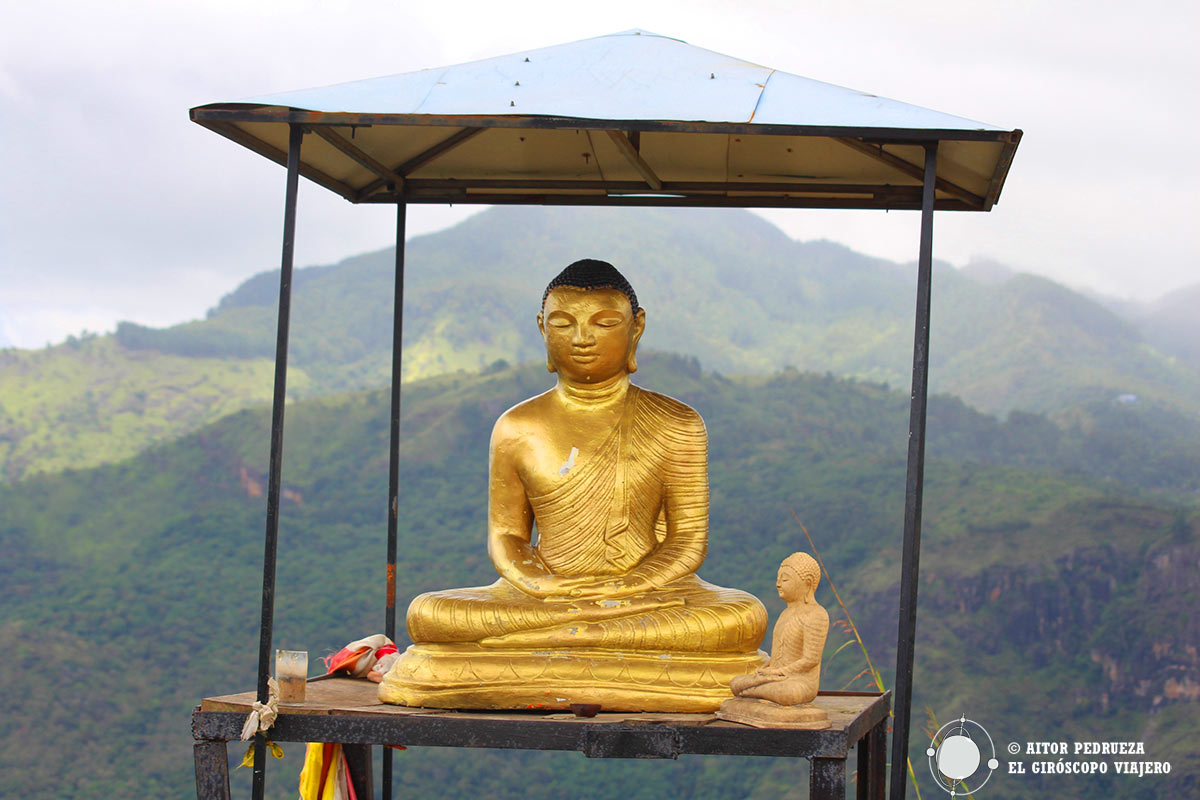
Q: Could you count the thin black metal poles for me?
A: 3